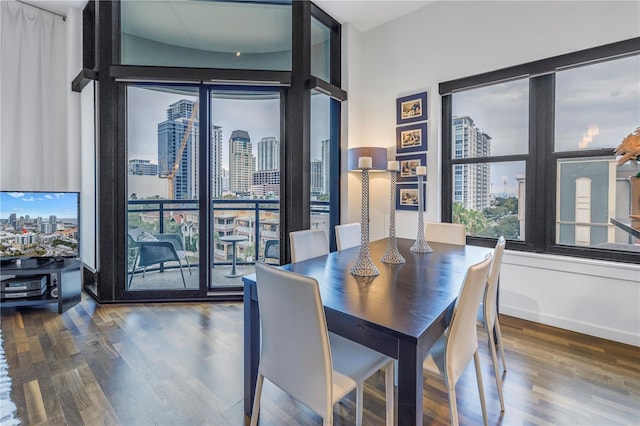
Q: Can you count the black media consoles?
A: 1